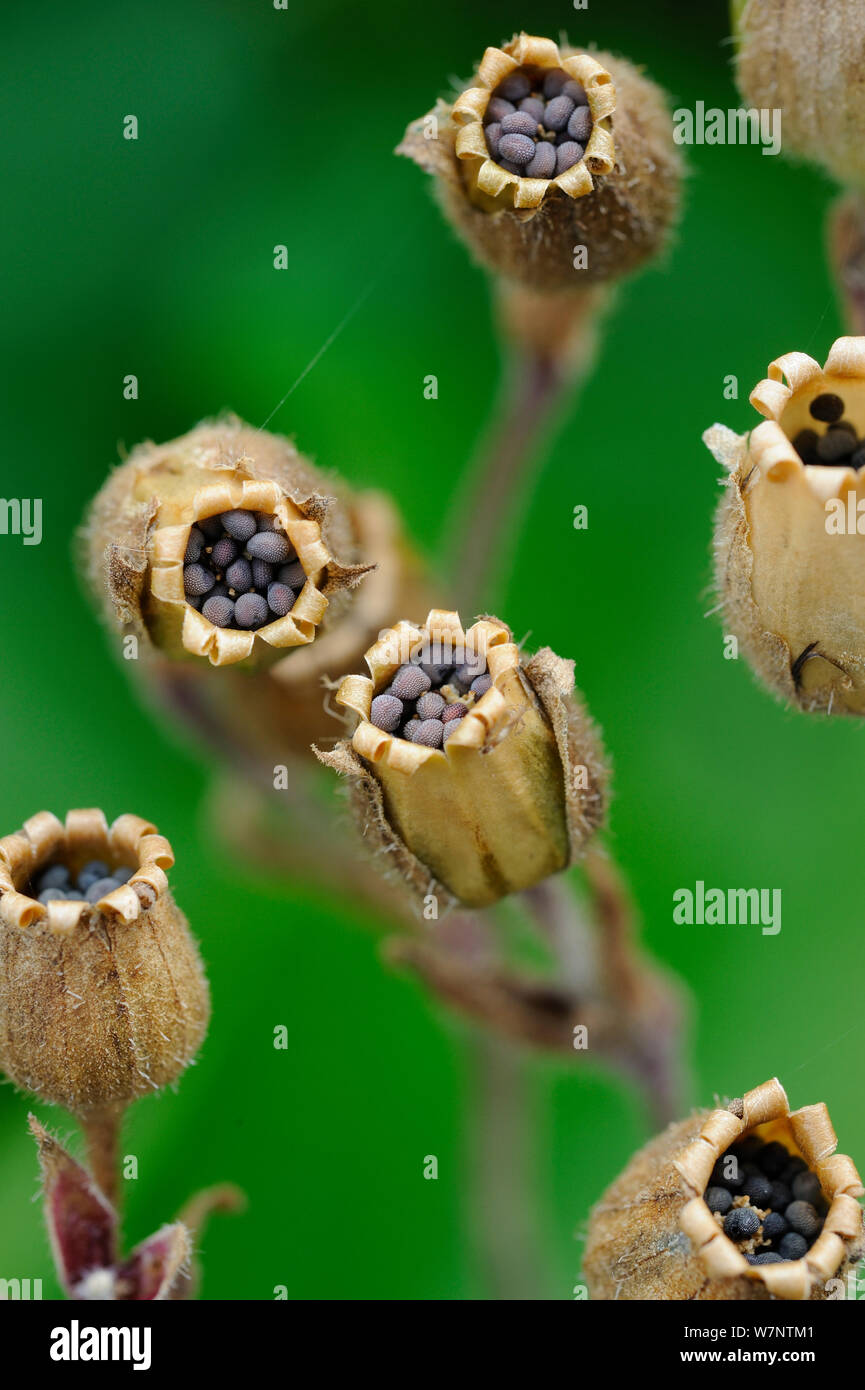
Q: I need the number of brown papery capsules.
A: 7